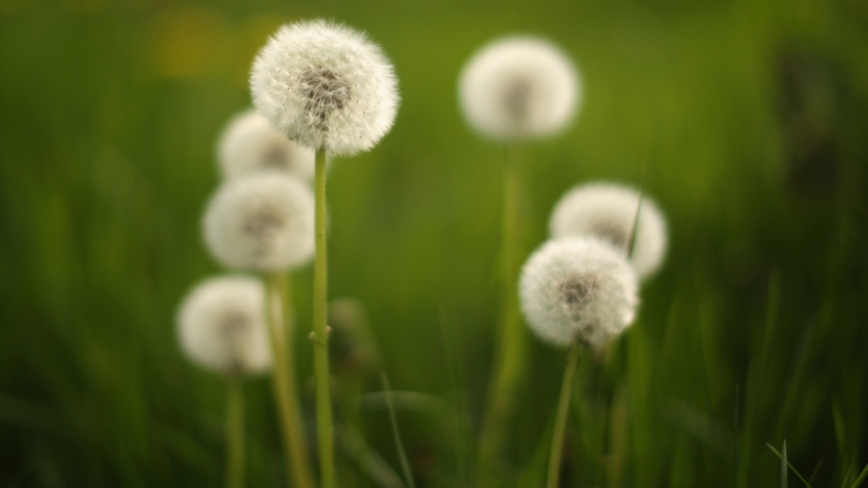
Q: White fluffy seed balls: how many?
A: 7